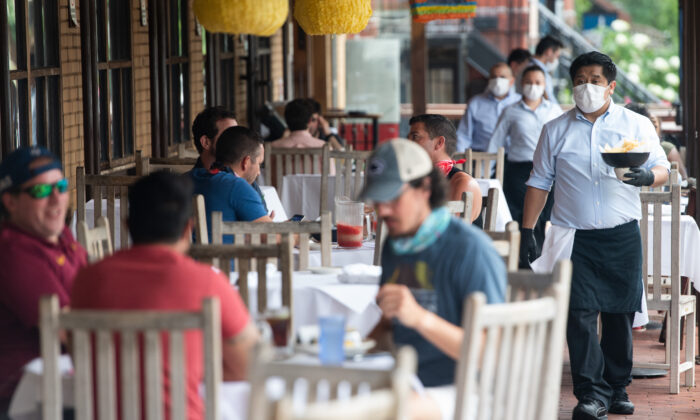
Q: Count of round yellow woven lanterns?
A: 2